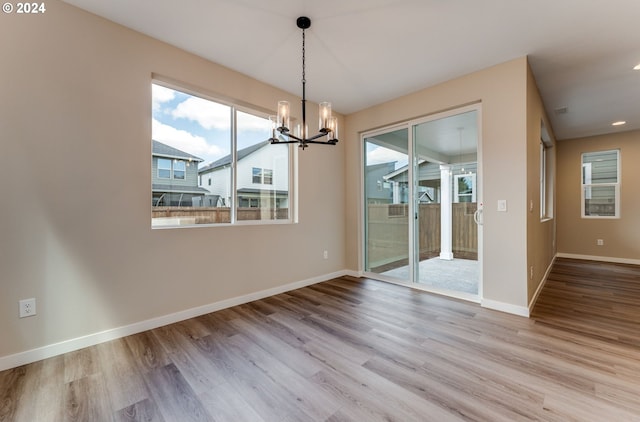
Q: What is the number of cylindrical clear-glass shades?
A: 5